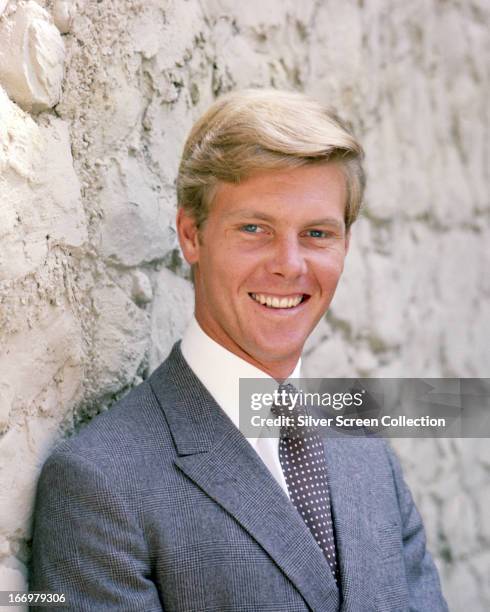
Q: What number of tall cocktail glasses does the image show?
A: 0